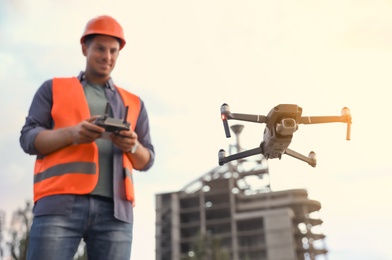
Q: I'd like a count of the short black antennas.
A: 2